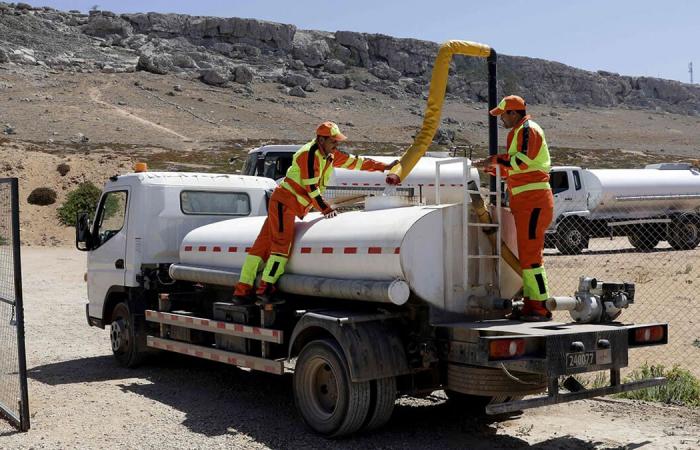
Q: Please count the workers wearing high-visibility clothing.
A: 2